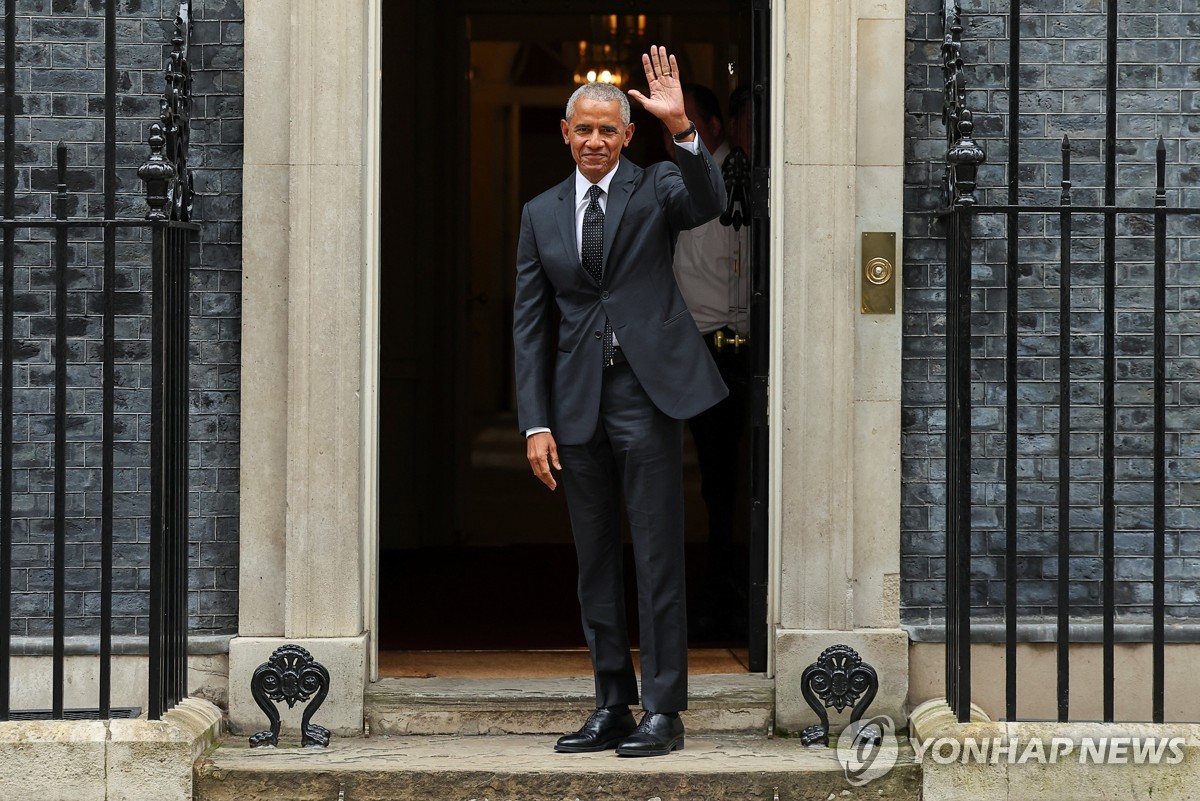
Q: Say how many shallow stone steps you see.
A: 2